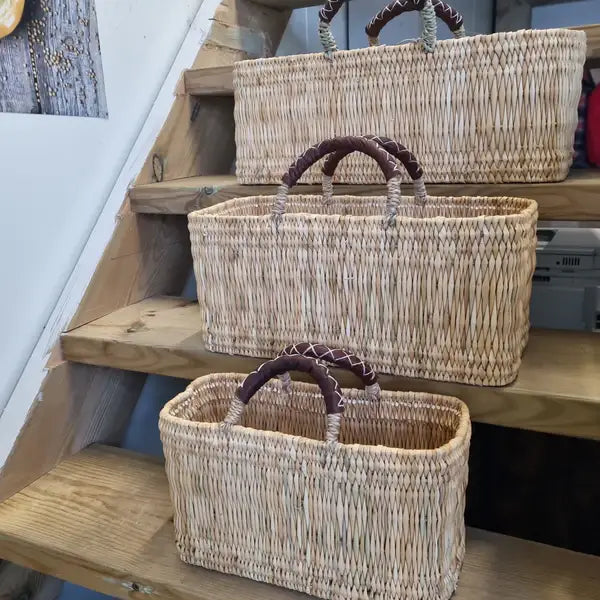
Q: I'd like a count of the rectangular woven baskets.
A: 3